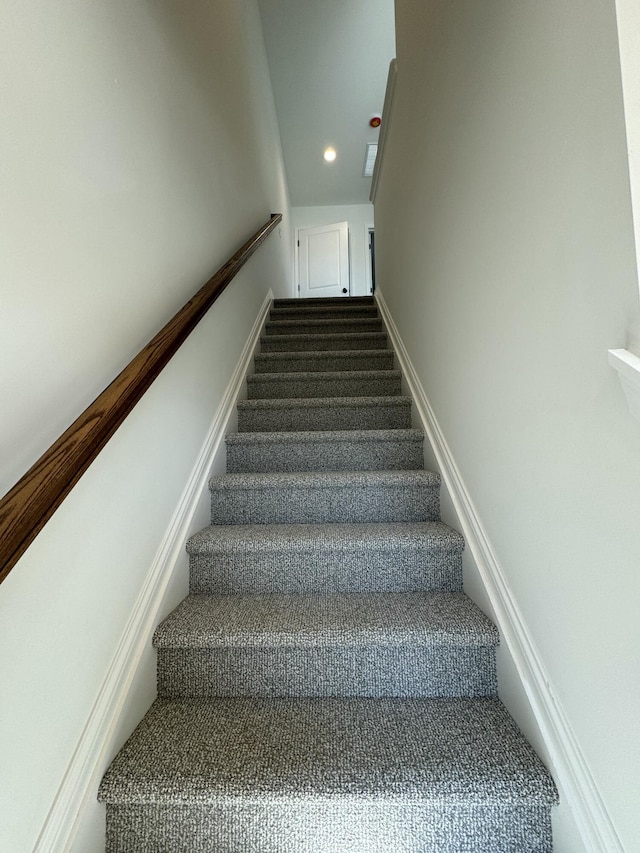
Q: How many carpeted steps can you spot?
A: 12